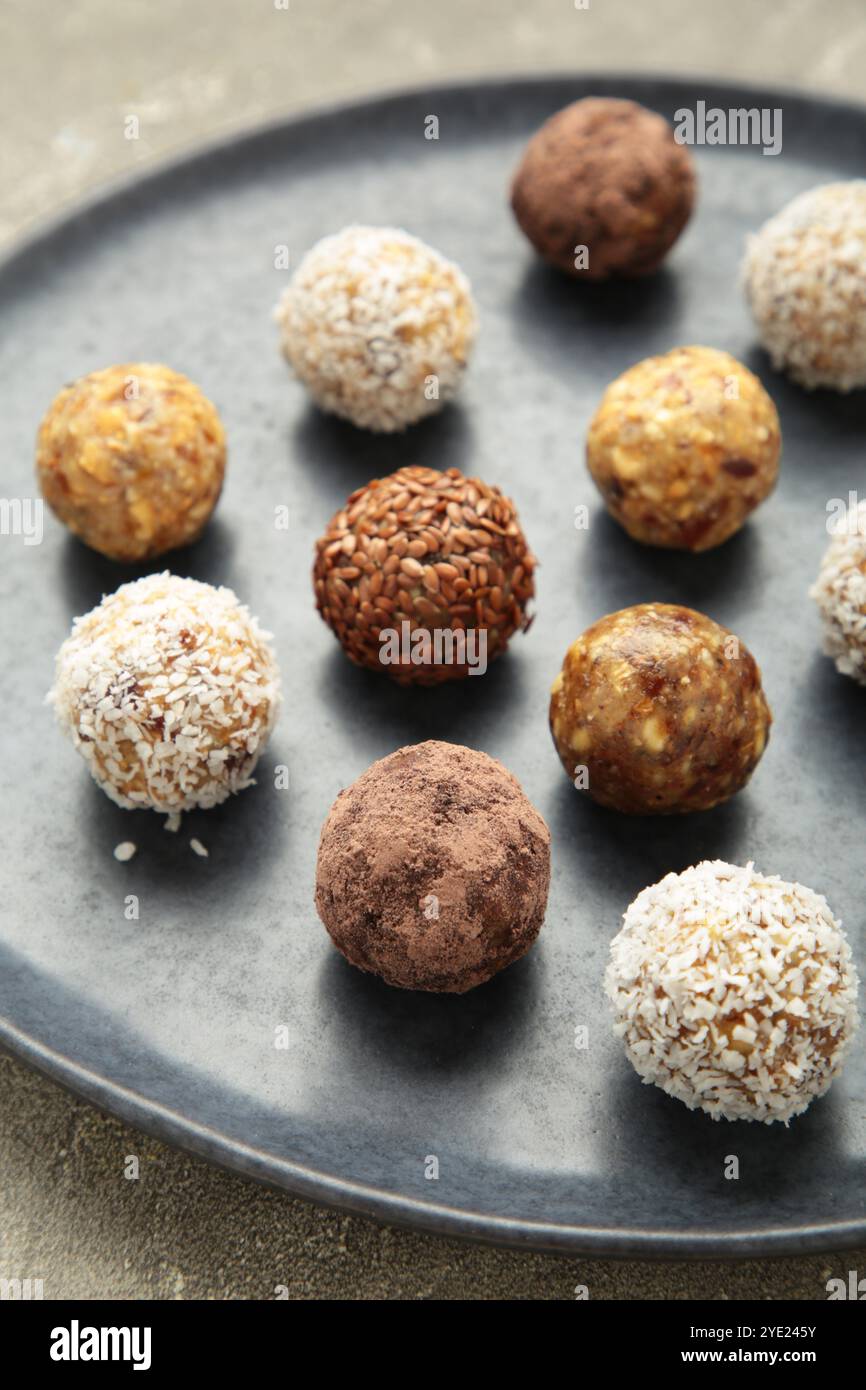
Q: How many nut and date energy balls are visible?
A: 11